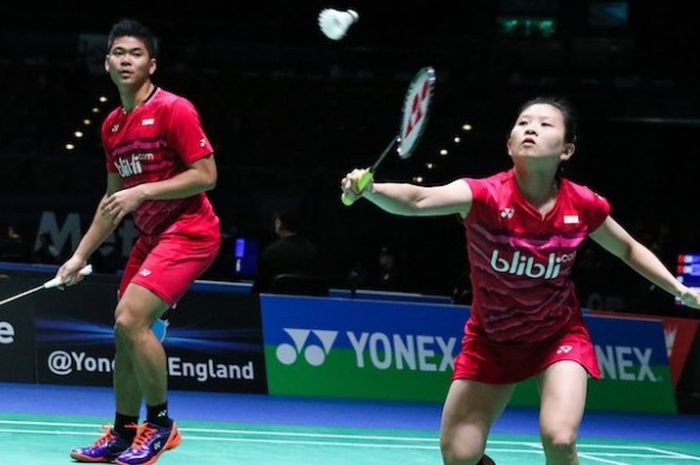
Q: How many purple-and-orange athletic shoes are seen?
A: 2